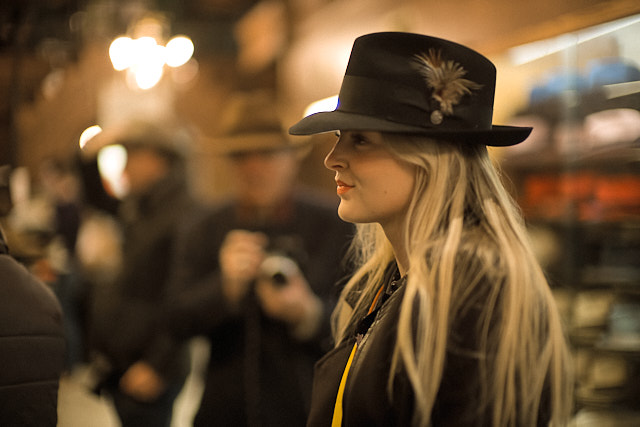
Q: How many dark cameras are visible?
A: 1